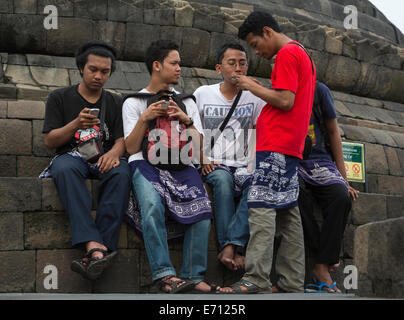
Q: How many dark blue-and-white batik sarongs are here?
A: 5